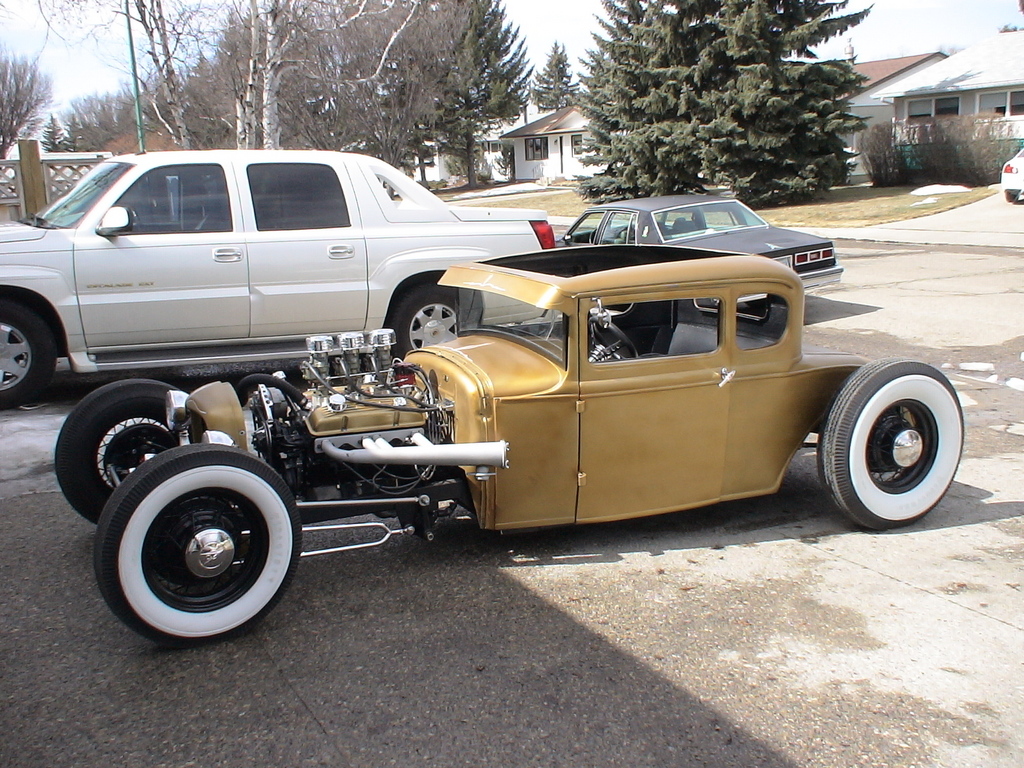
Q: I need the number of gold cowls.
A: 1